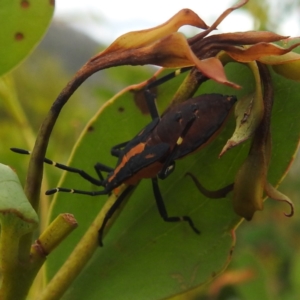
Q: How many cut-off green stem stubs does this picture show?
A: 1